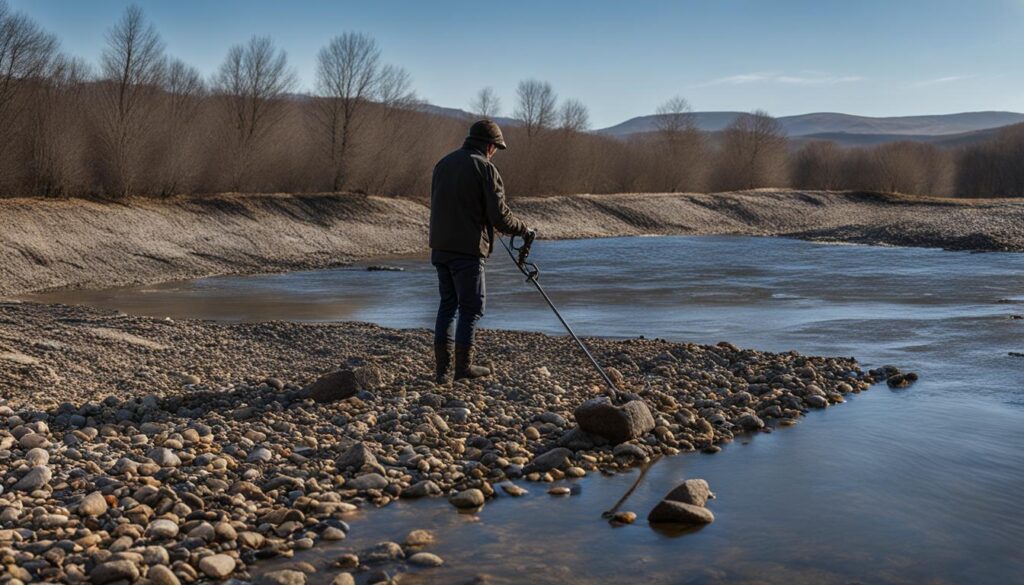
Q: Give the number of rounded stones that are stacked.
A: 2